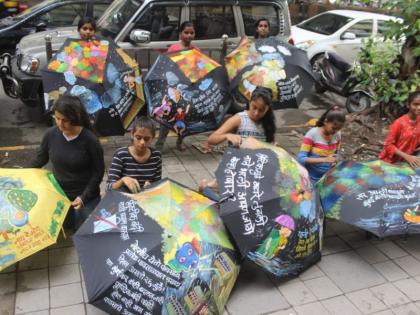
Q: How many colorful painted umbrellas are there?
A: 7